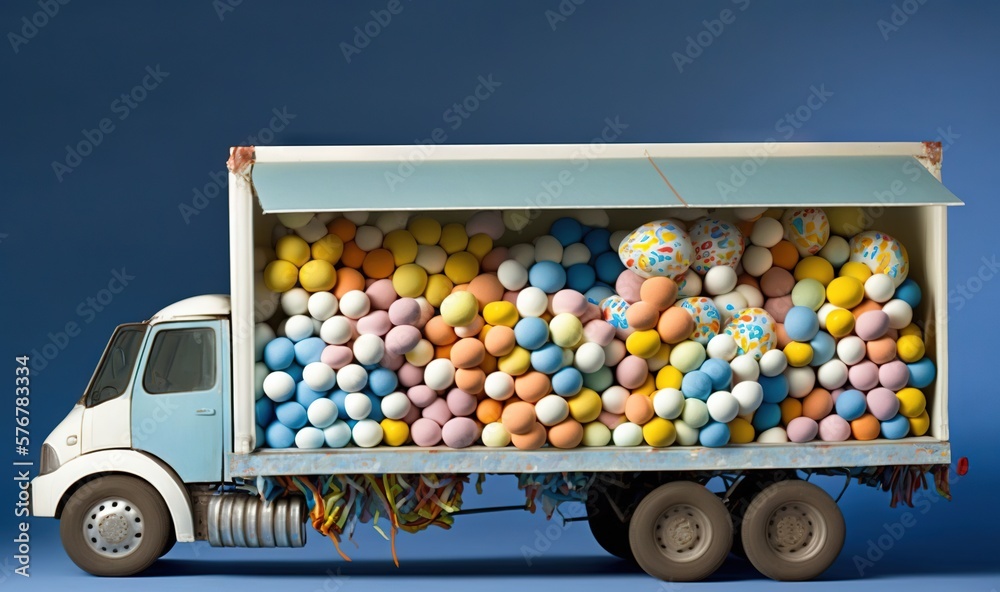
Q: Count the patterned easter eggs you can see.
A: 7